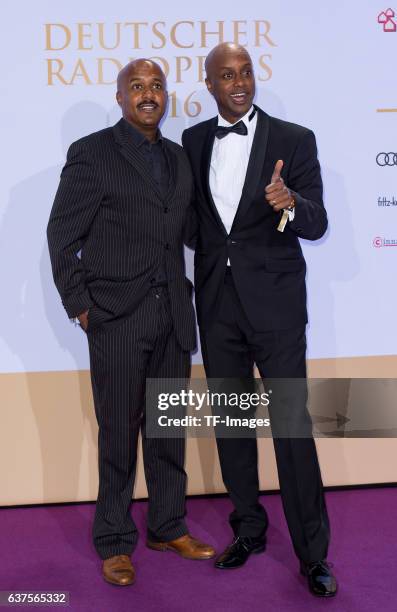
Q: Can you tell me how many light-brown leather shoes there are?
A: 2